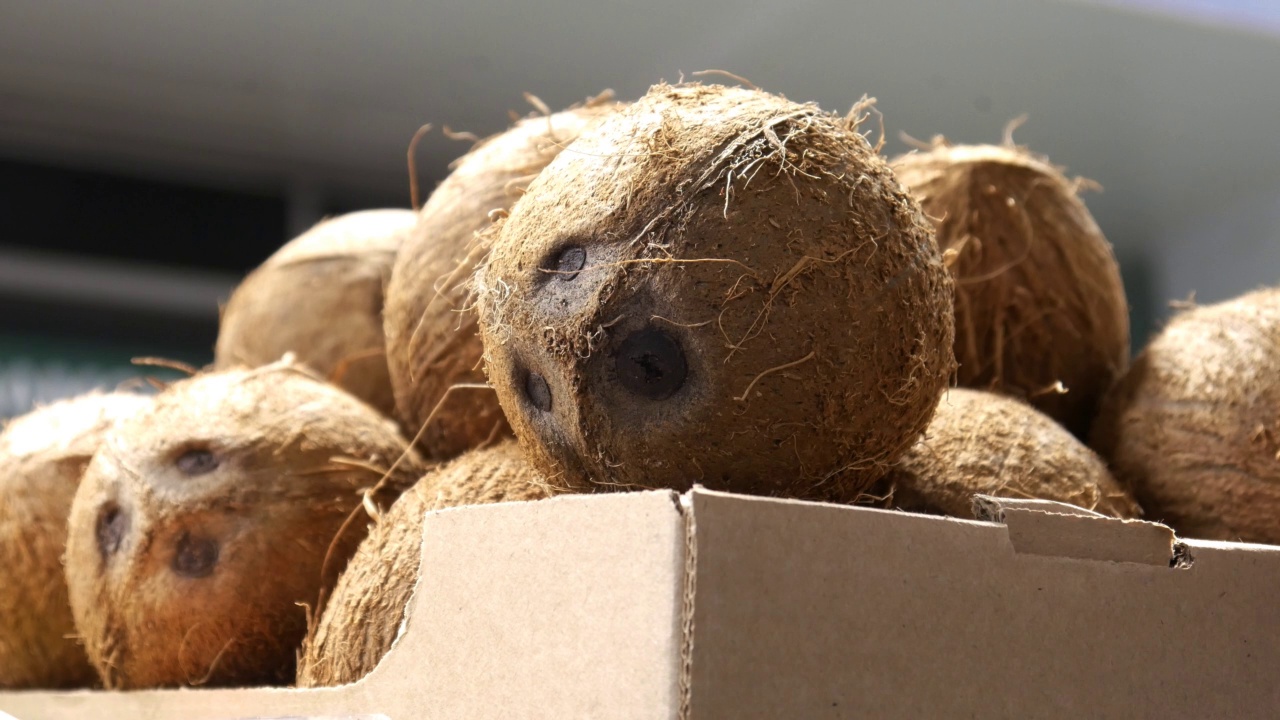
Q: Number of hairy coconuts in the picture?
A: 9